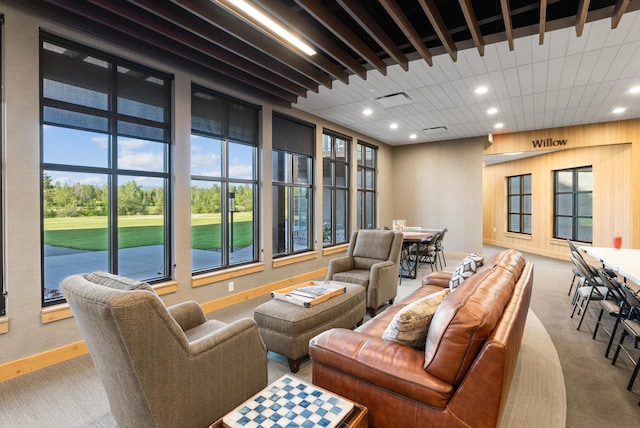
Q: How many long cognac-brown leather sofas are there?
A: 1